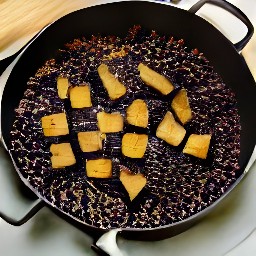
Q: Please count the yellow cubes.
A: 15